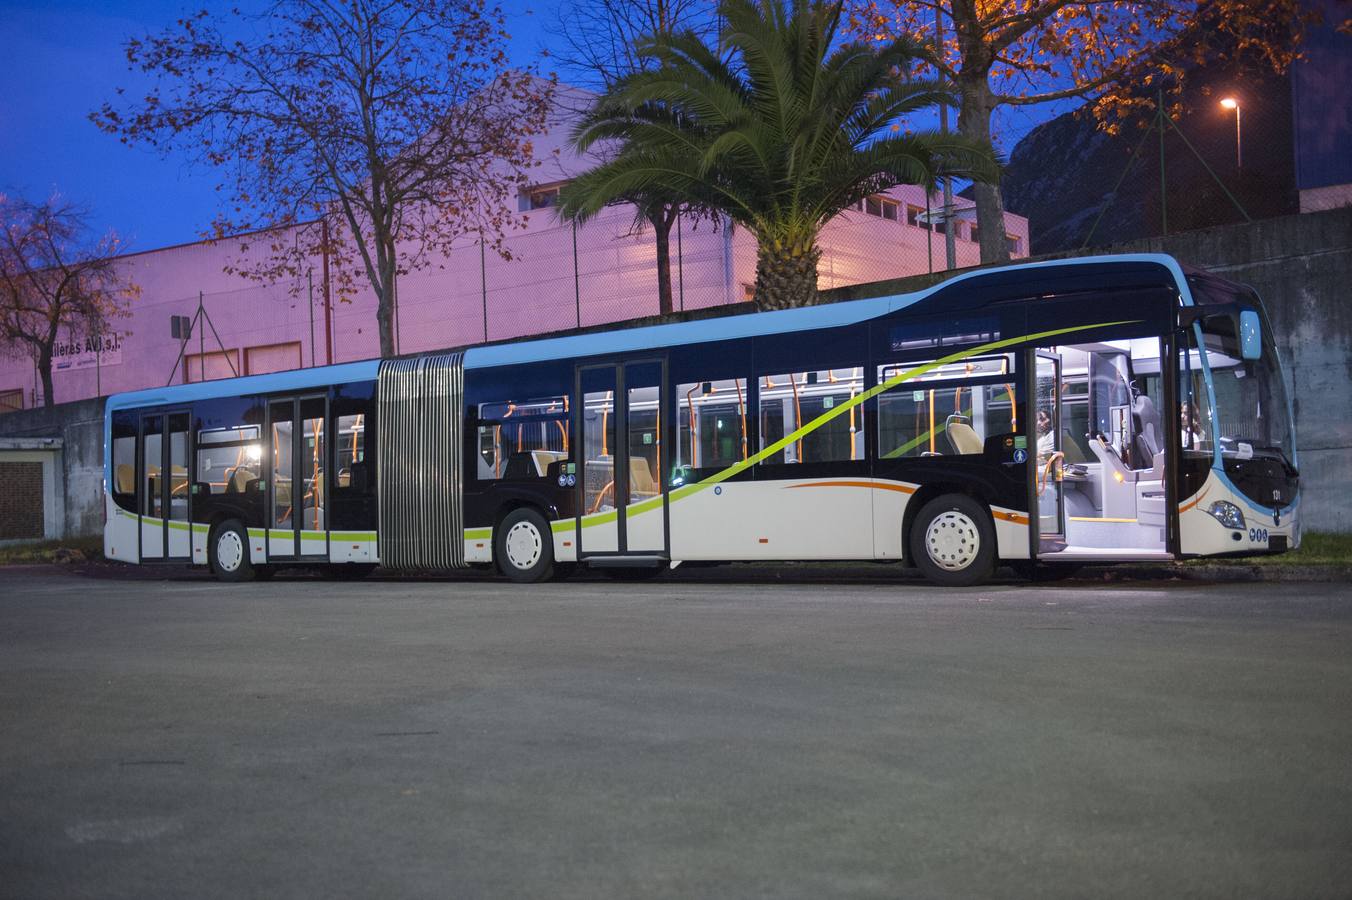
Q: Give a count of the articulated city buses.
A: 1